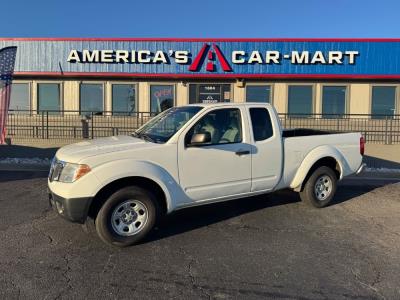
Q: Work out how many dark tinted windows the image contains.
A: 1